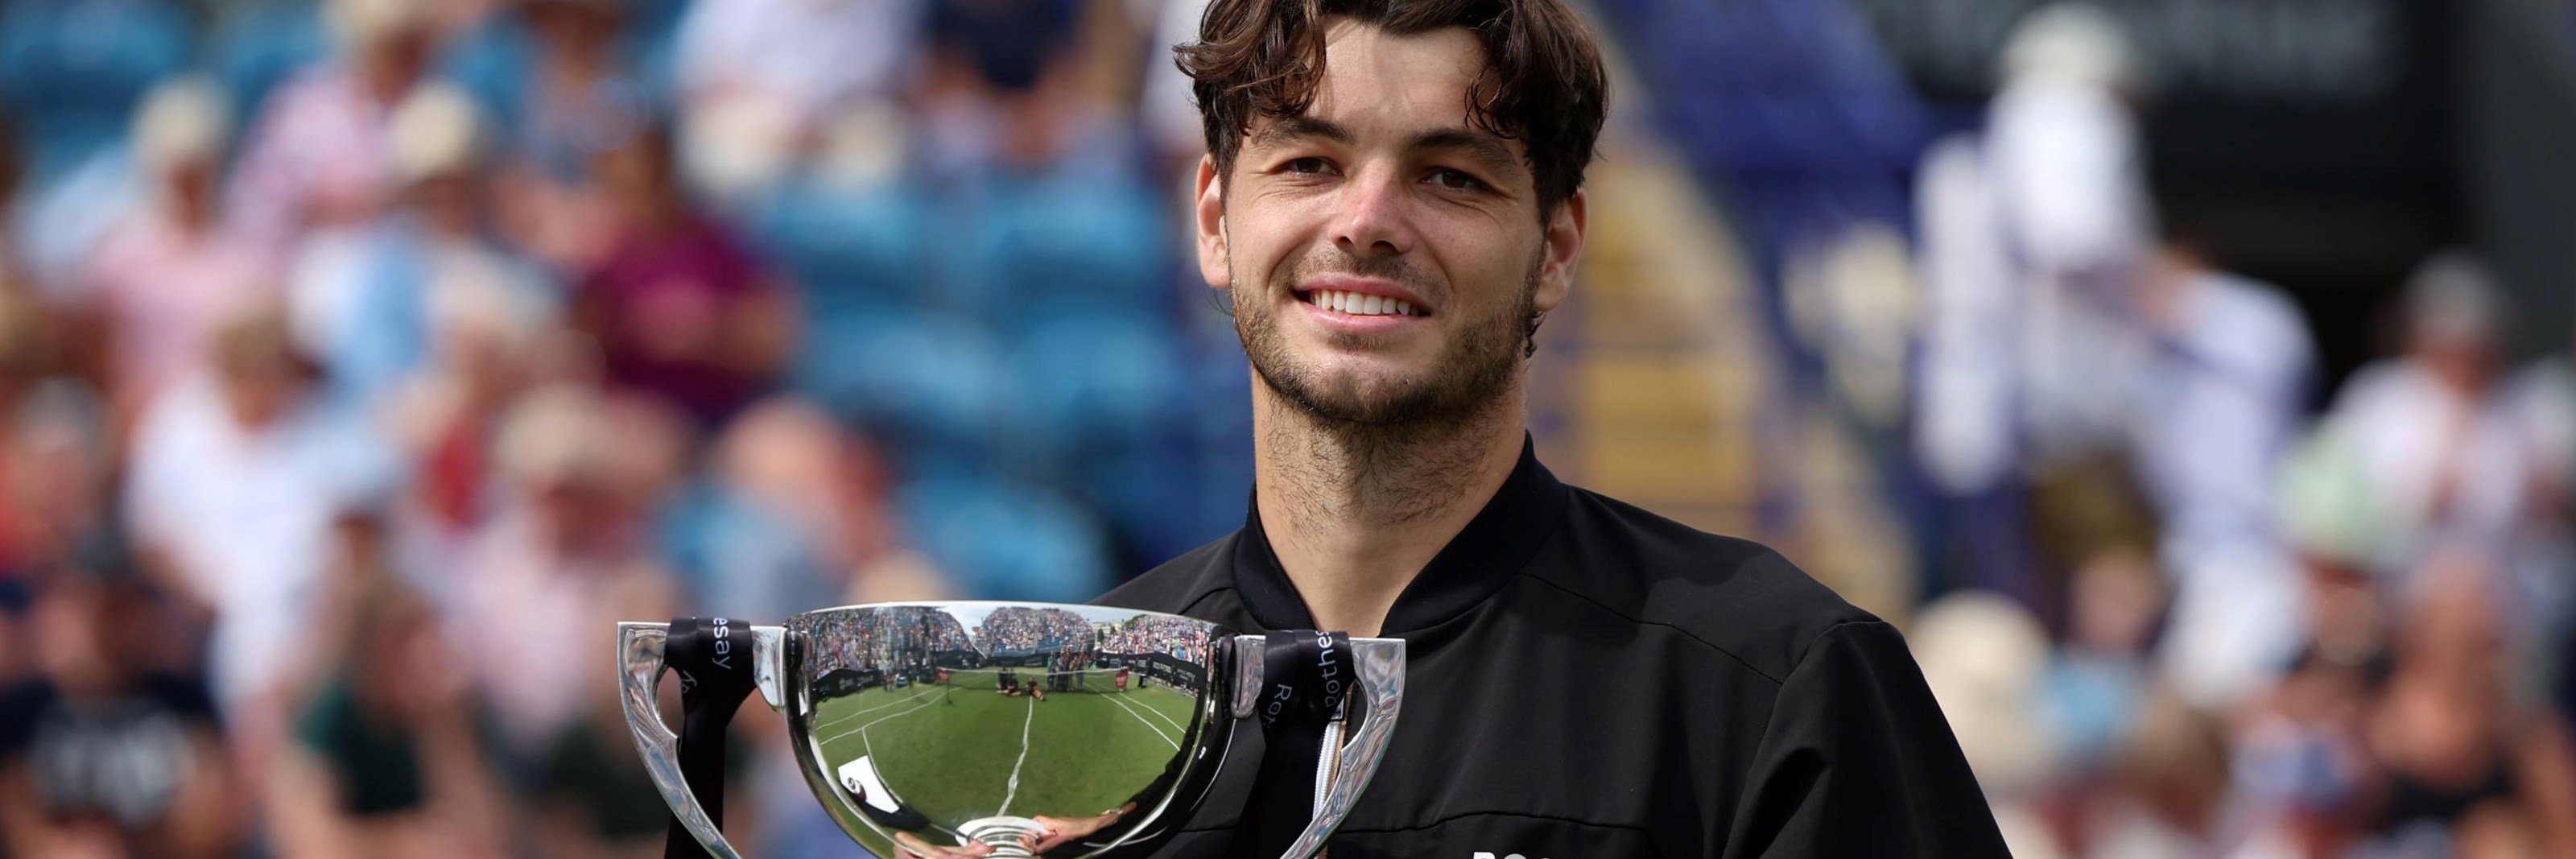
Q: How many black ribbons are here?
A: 2